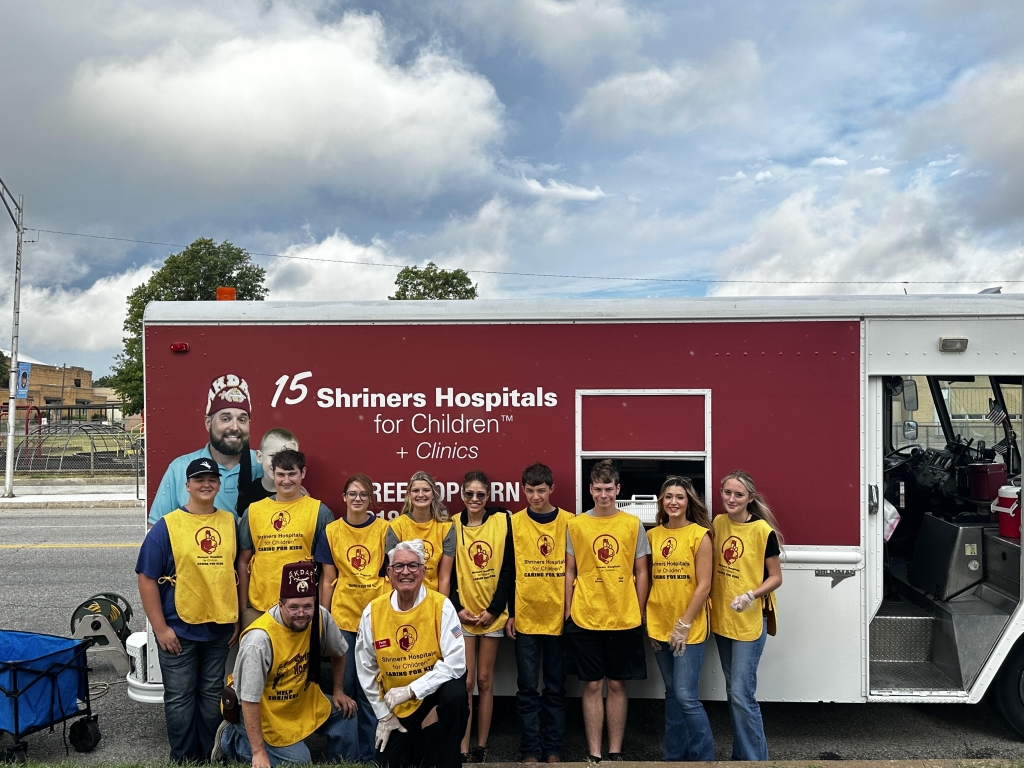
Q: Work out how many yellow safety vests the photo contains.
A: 11